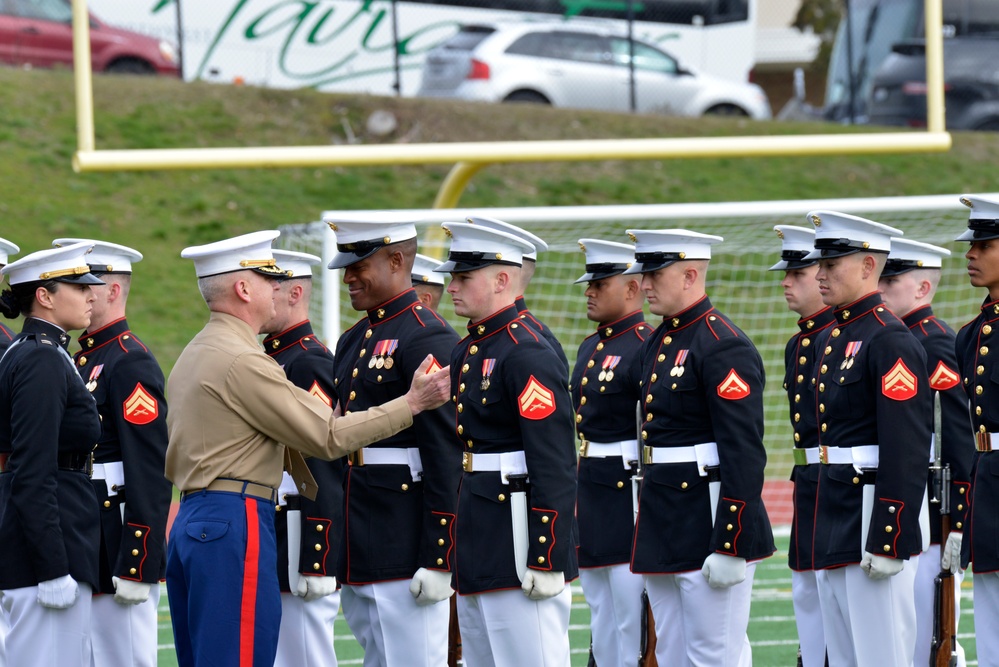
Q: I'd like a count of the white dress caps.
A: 15